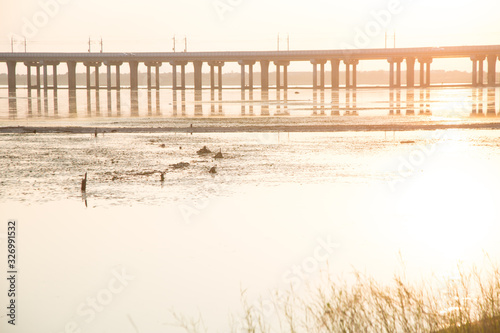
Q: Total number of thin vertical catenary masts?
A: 10